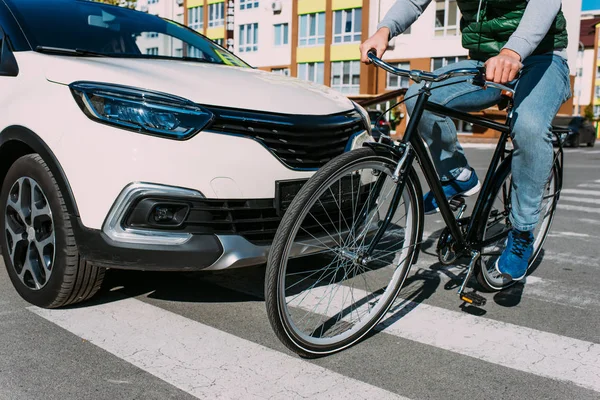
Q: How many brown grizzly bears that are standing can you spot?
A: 0